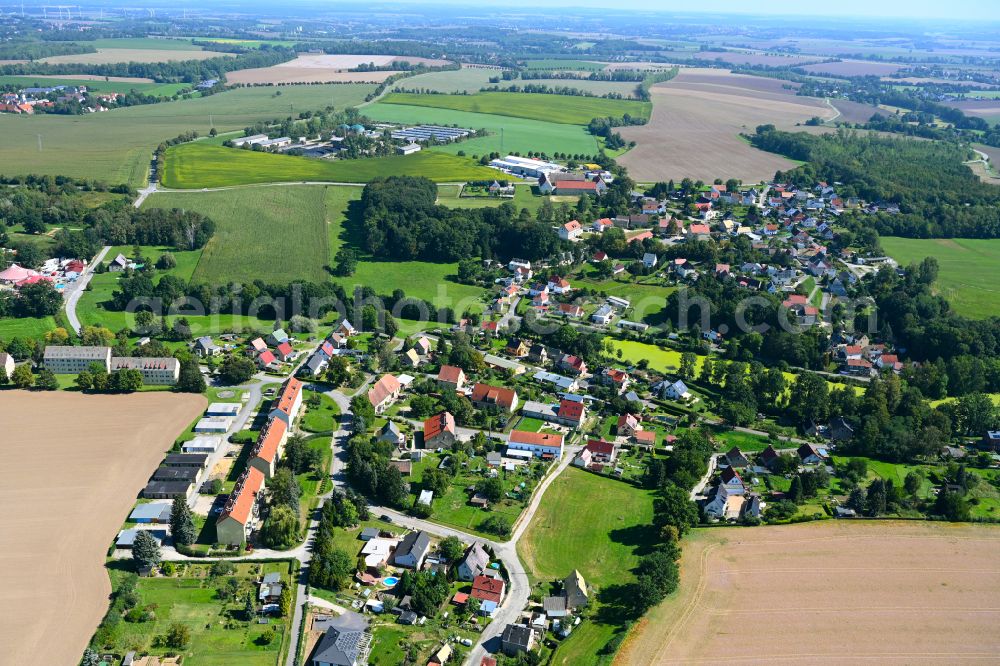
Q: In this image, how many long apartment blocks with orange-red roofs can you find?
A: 3